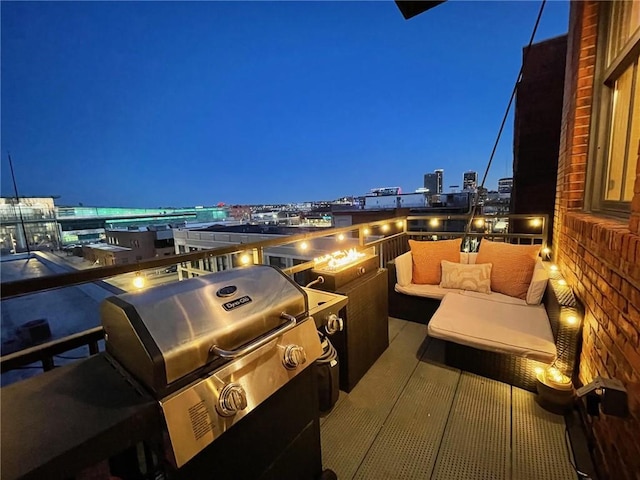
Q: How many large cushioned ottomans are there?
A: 1